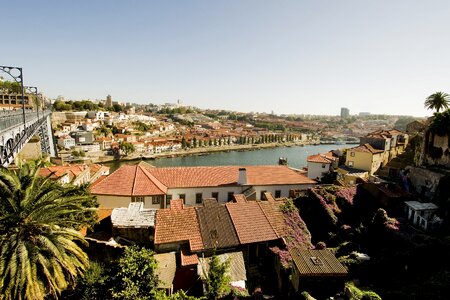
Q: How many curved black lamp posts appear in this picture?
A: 2